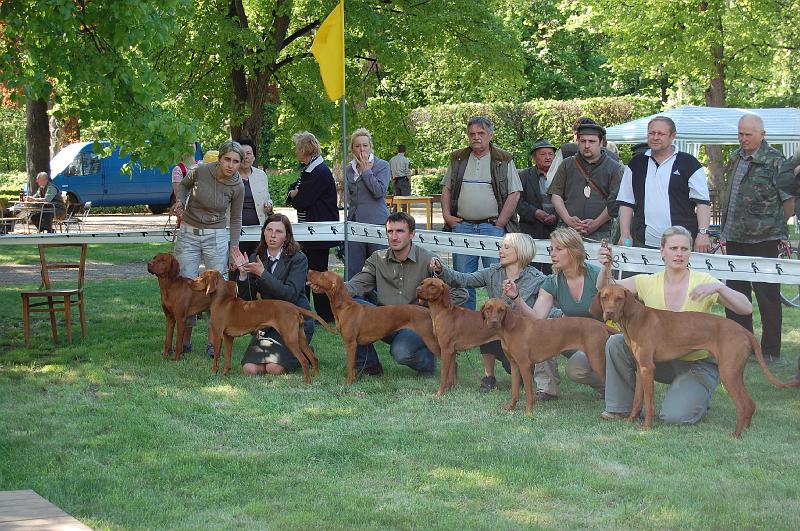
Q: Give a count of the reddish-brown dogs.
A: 6